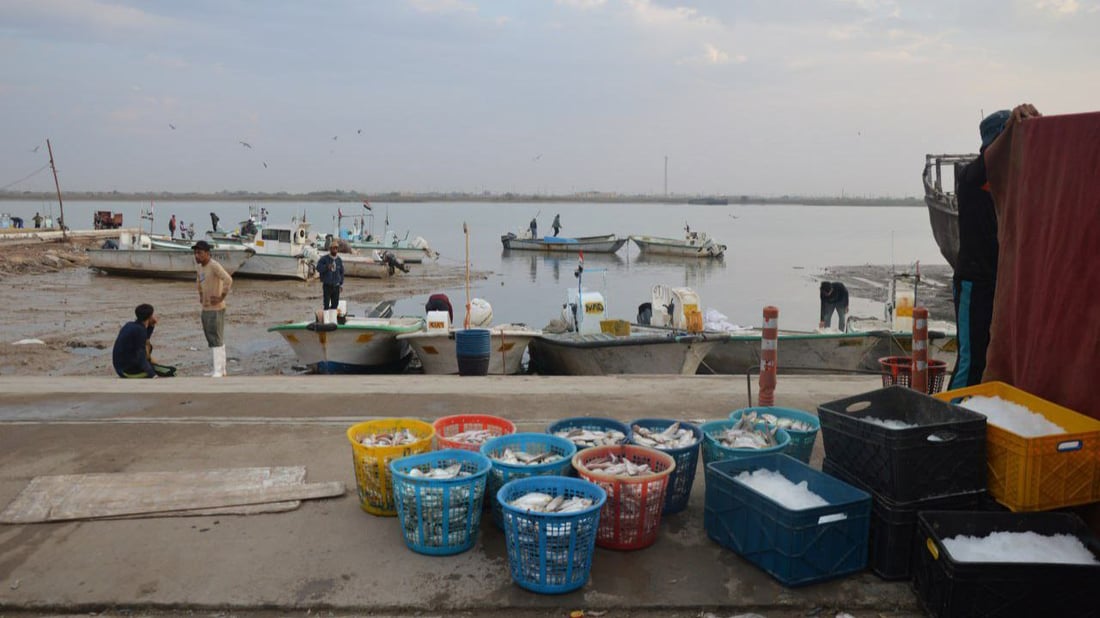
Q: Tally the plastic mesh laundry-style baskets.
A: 11